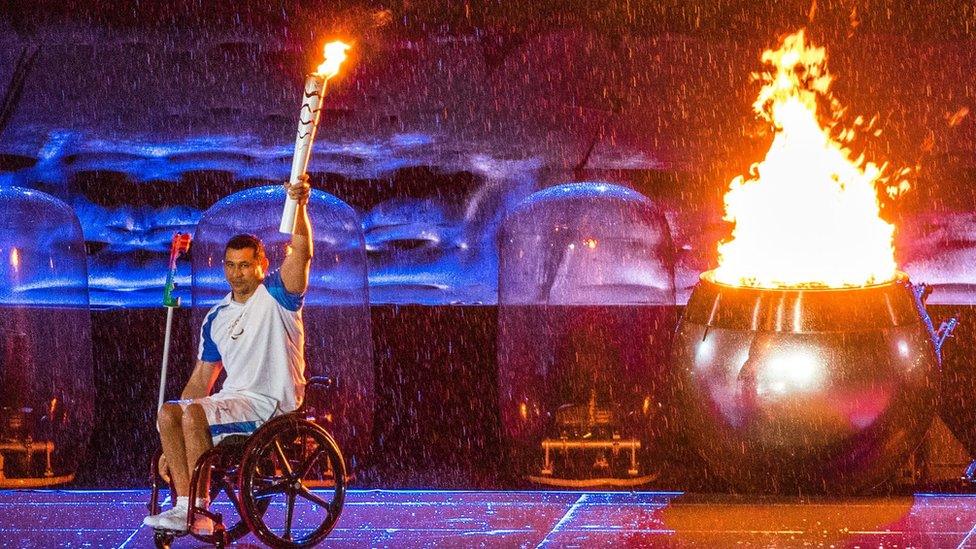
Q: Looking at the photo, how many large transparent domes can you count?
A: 3